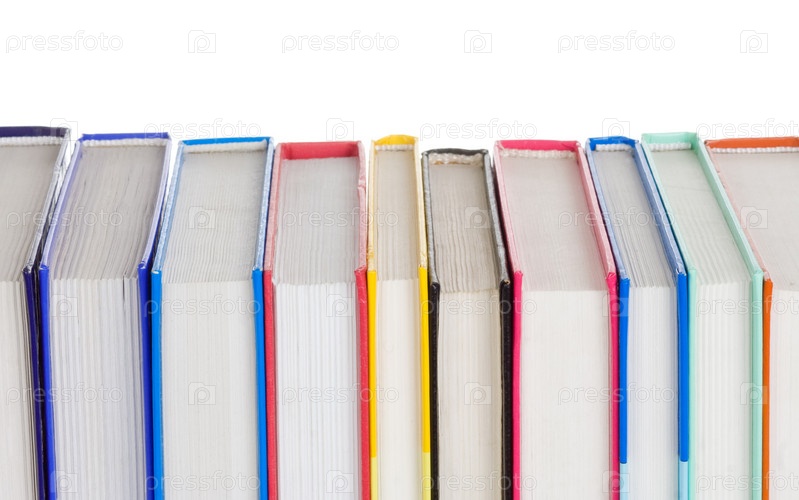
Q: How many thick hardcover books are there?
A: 10